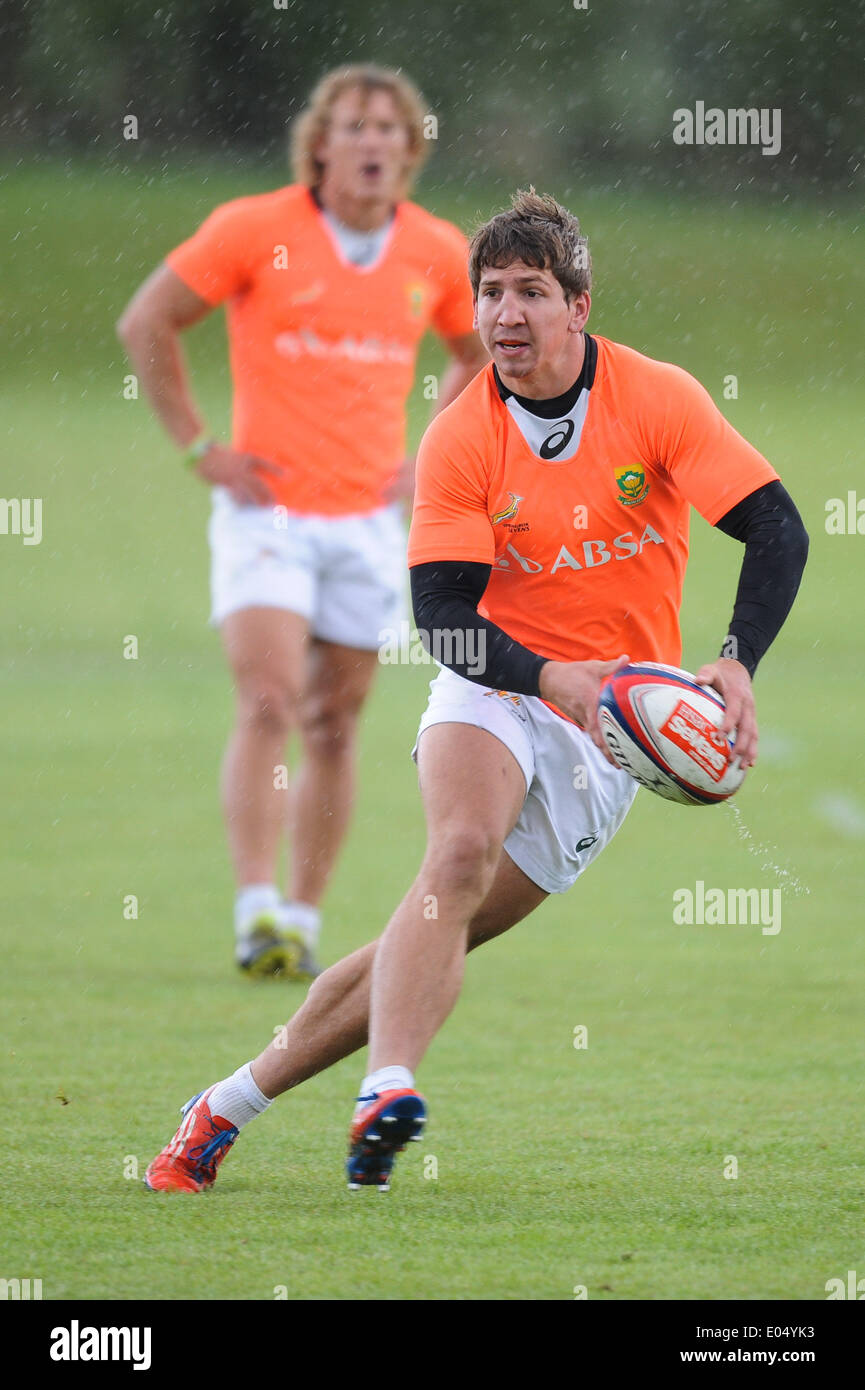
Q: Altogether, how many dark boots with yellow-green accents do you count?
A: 2